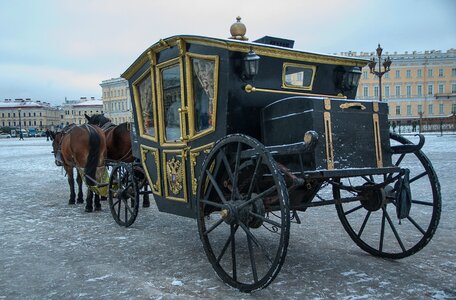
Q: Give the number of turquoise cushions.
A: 0